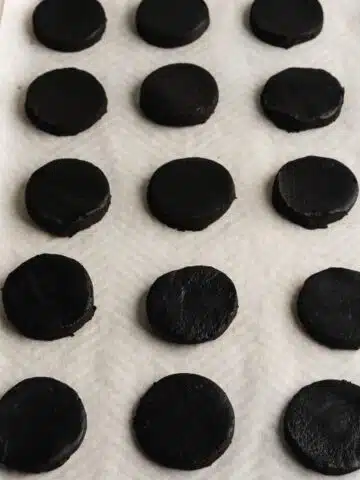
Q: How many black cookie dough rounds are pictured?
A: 15